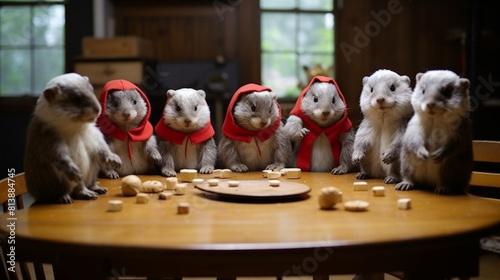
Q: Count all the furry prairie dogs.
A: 7